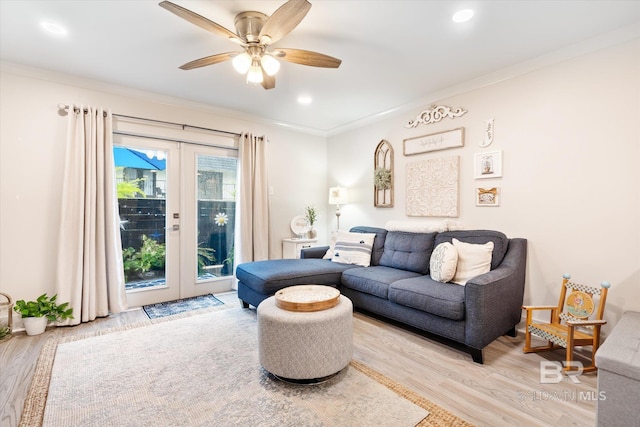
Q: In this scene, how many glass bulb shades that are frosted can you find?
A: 3